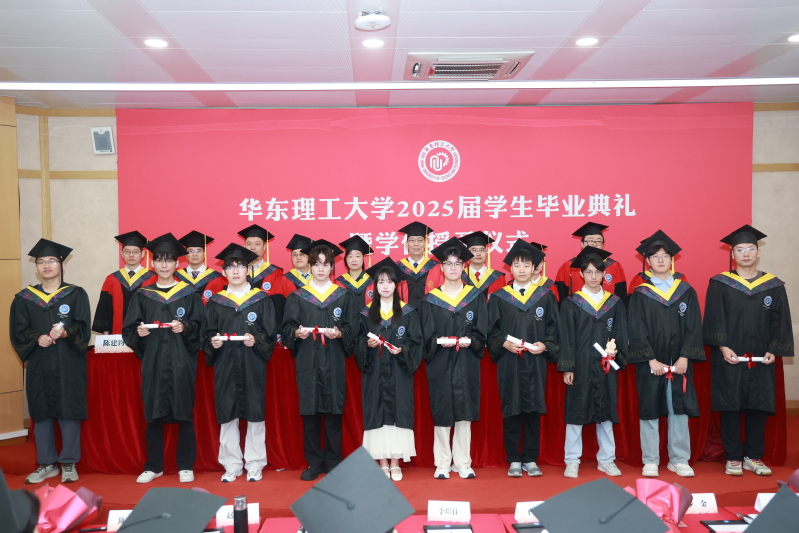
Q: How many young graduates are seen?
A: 10